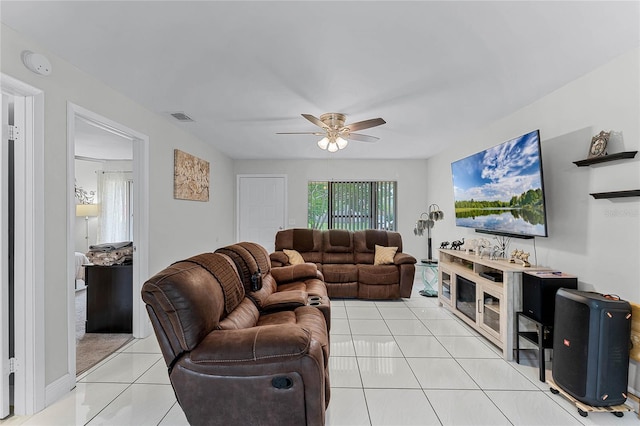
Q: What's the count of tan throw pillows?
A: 2